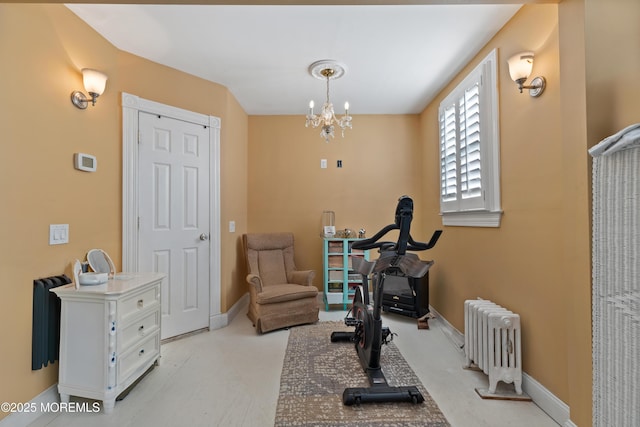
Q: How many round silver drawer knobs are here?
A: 3